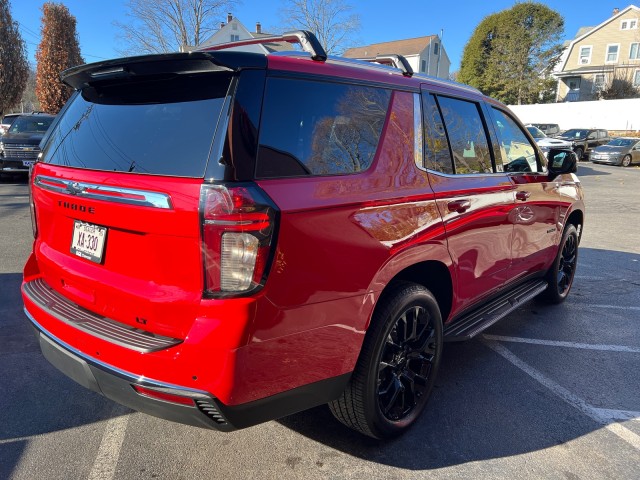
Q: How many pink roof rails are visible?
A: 0